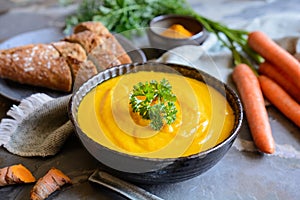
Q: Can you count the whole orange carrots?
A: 4